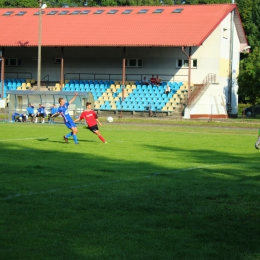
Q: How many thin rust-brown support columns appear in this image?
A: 4